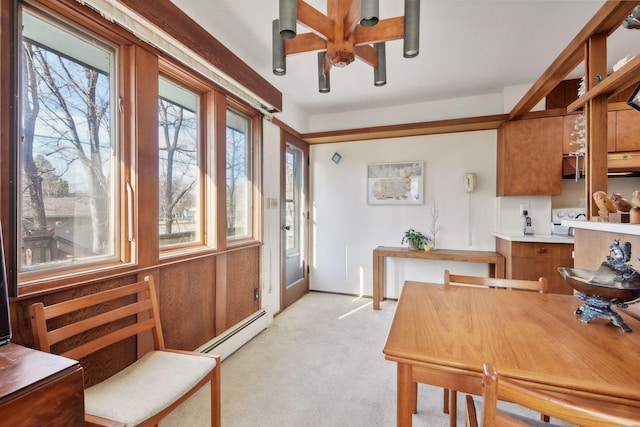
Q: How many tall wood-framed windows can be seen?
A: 3